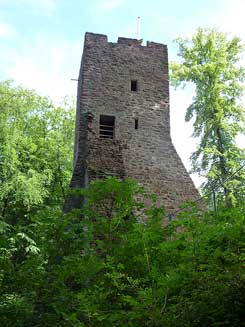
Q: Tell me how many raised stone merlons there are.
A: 3